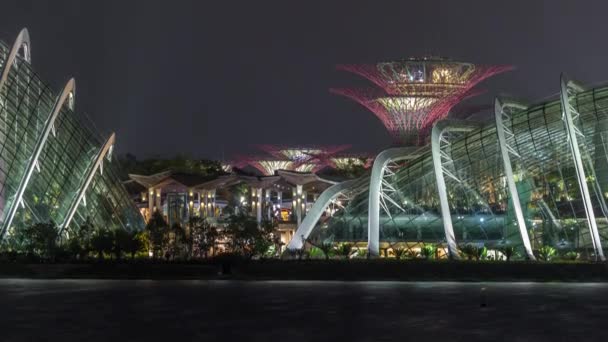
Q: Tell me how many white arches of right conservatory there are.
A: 5